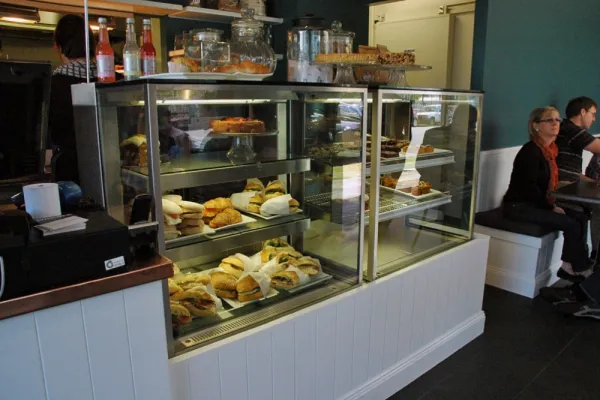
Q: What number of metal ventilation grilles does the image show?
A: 1